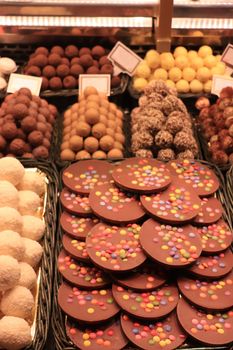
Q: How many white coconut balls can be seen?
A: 12